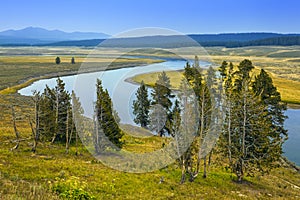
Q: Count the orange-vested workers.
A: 0